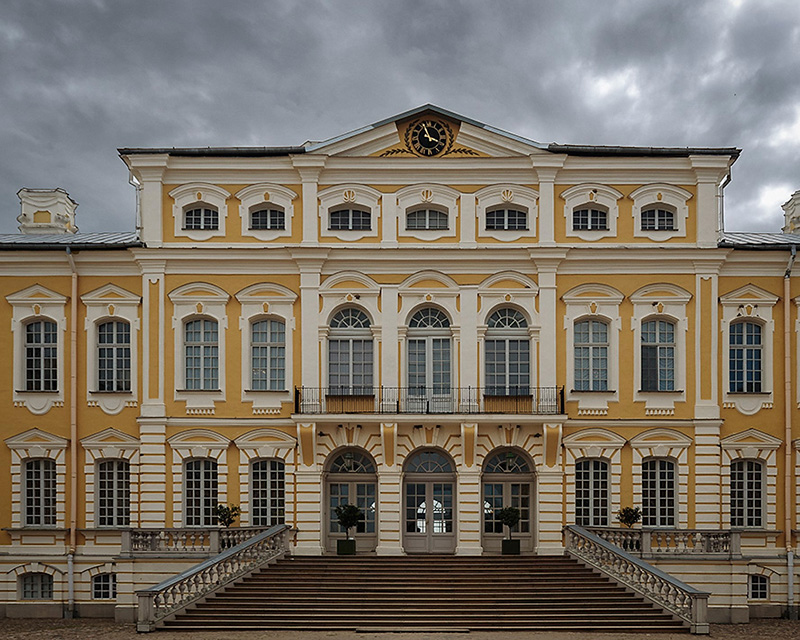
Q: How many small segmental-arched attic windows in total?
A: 7